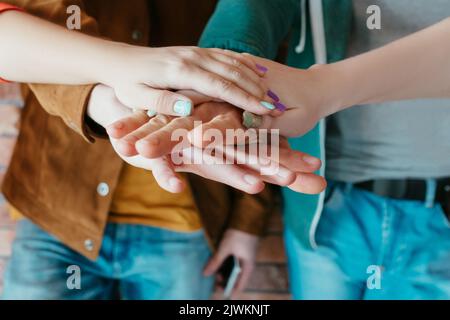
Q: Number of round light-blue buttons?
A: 2